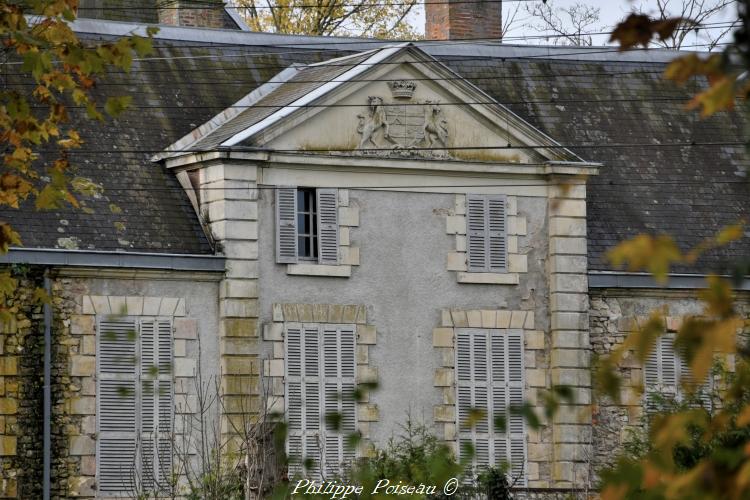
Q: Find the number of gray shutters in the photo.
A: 12